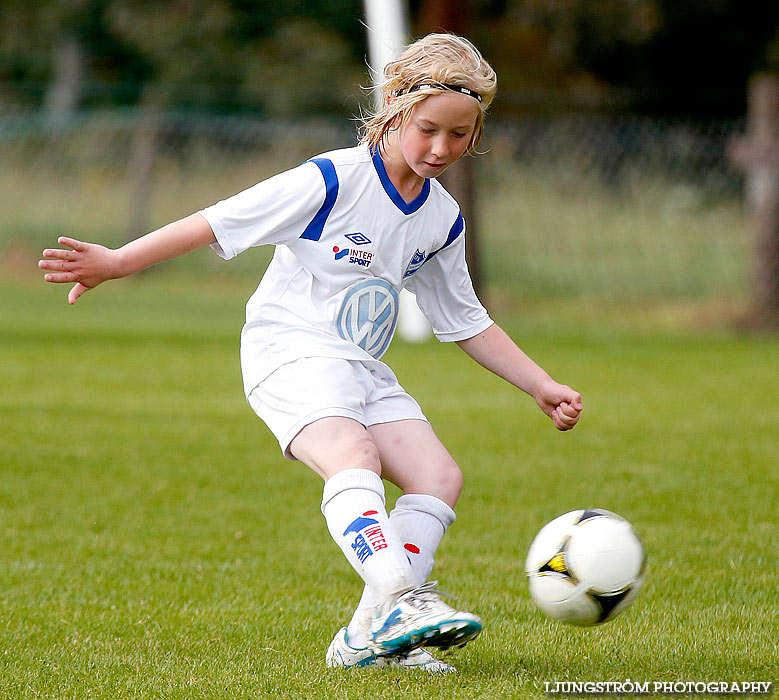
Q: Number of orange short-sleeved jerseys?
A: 0